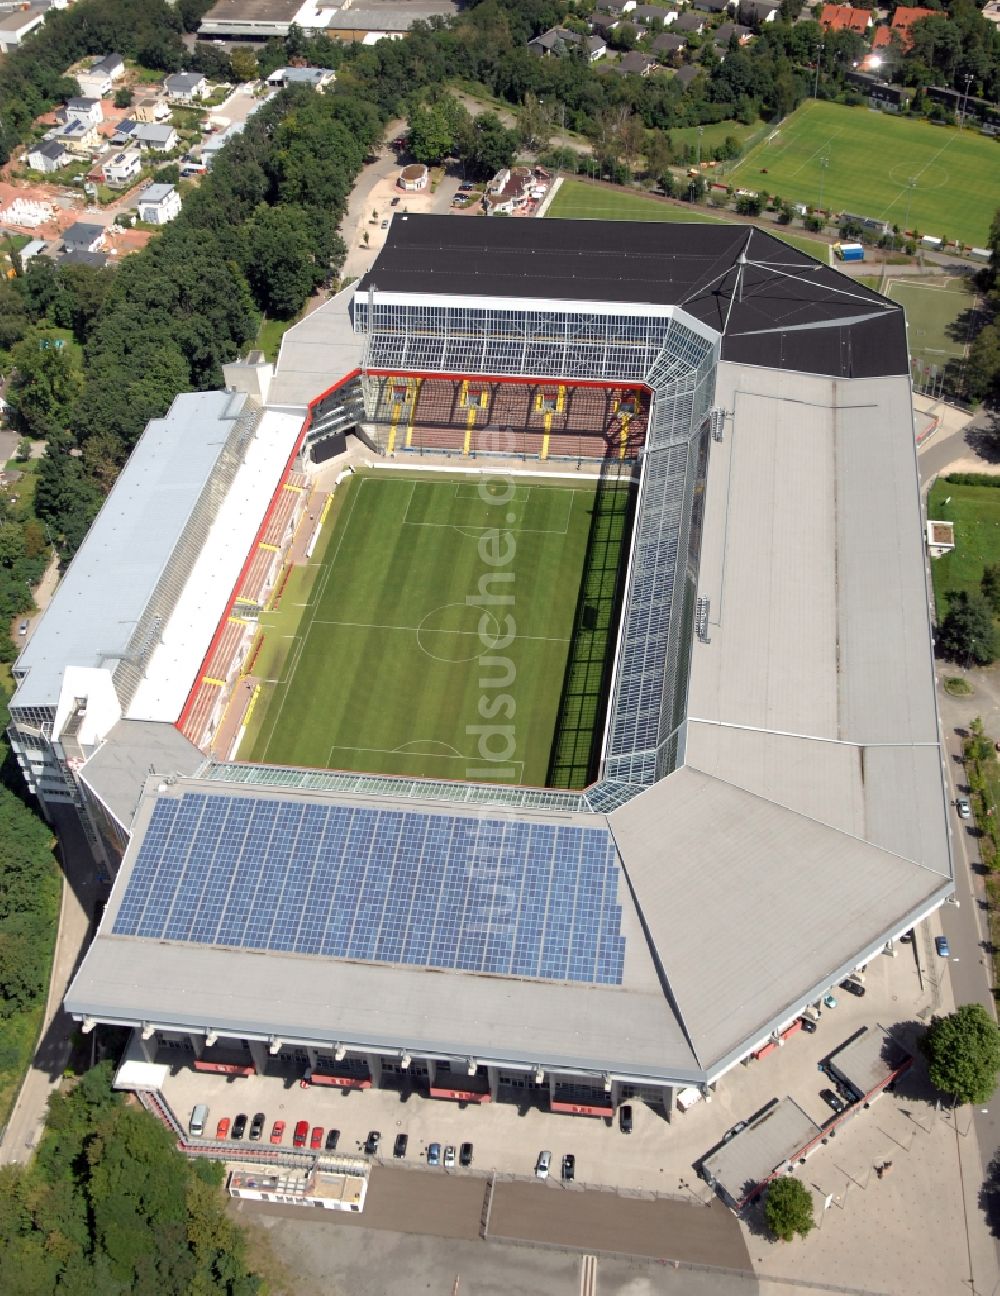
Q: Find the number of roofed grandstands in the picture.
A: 4